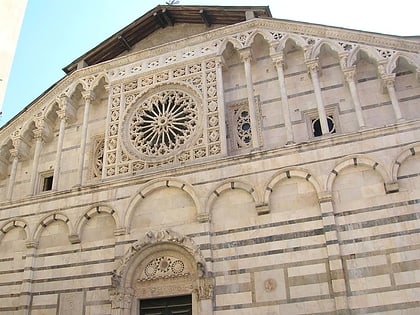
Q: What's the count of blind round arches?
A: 8